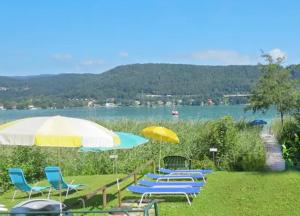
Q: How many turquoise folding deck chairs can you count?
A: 2